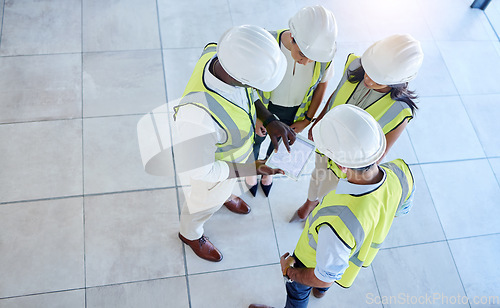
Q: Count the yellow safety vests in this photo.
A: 4